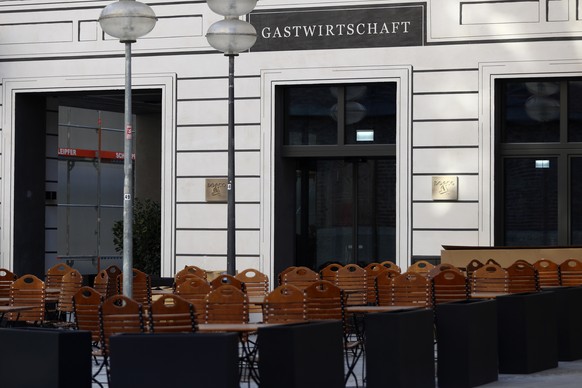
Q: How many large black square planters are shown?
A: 7